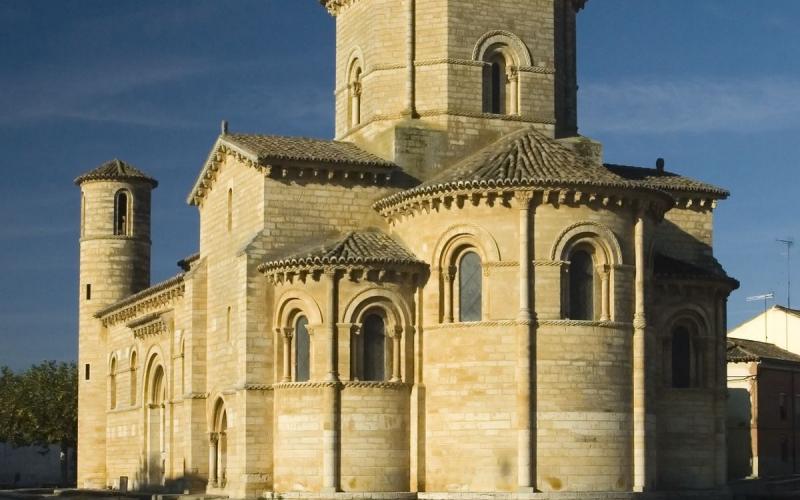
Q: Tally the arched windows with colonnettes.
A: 7